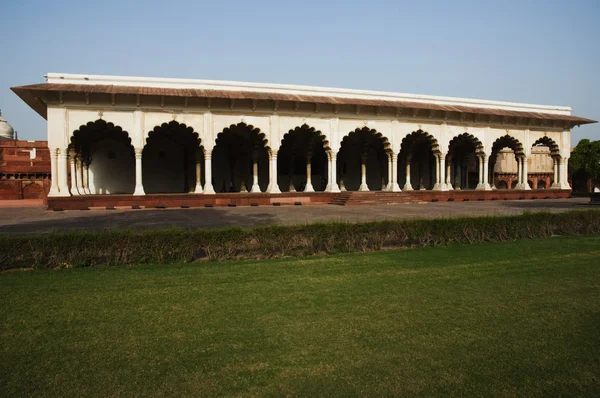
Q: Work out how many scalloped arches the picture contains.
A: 9